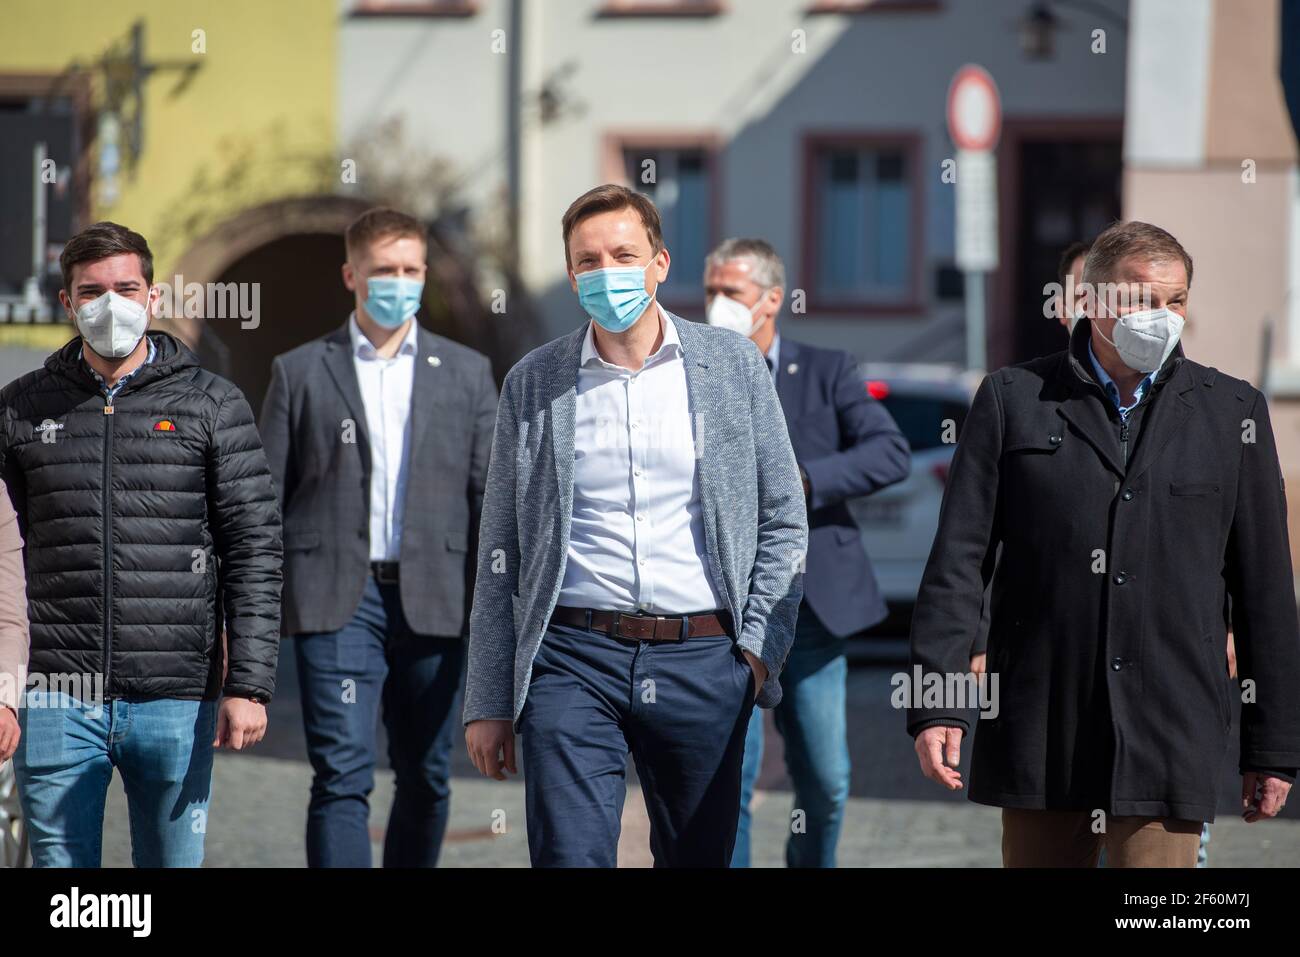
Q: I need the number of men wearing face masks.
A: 6